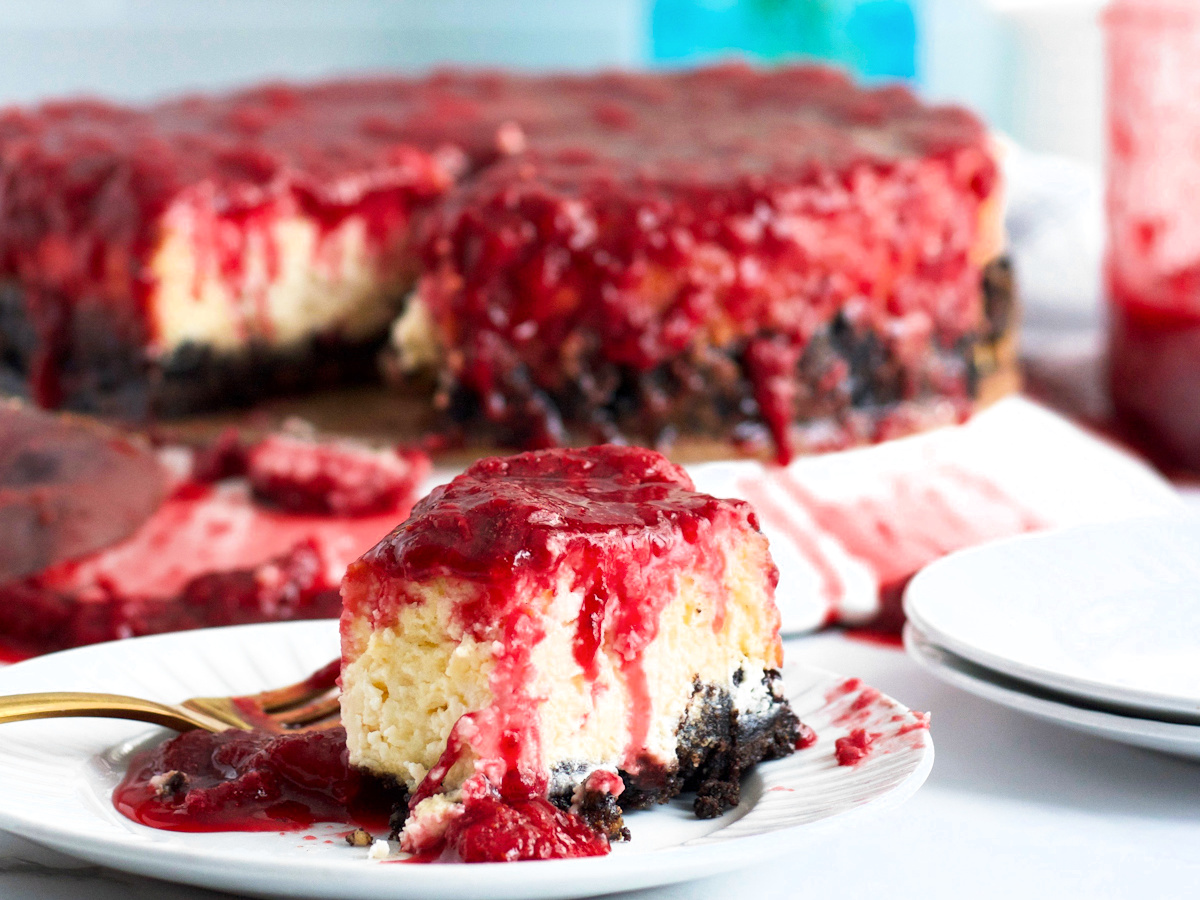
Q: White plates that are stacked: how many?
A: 2